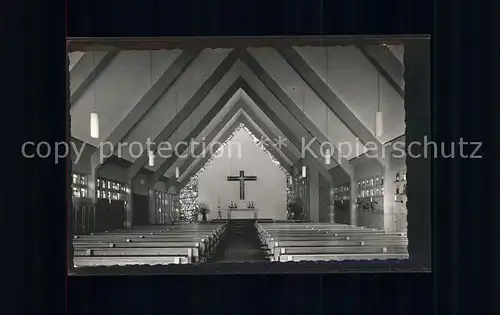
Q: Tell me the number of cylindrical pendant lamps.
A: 6